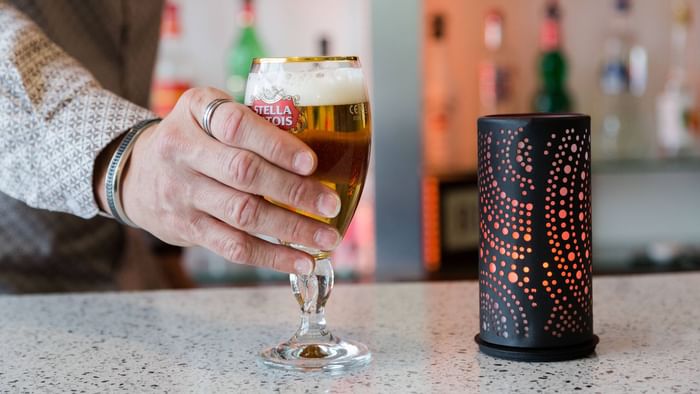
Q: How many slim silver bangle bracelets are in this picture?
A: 1